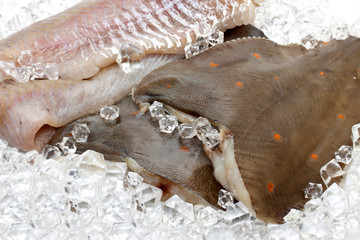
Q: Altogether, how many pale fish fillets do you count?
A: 2